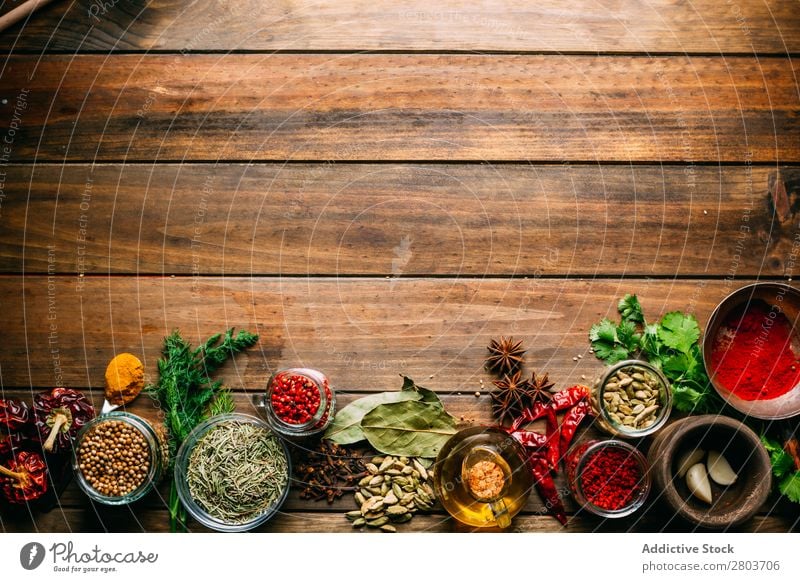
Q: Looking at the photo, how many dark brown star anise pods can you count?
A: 4